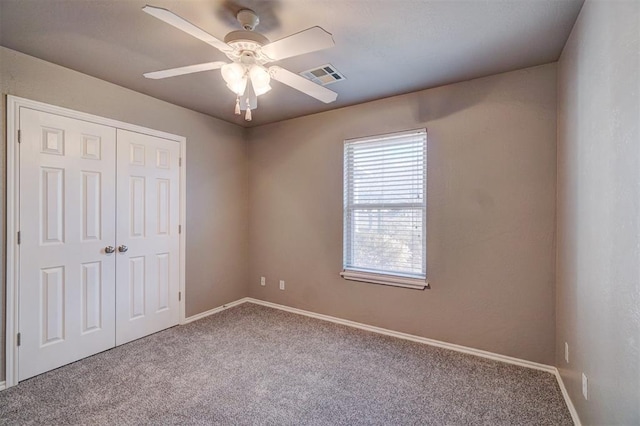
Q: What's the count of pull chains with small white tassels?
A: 2